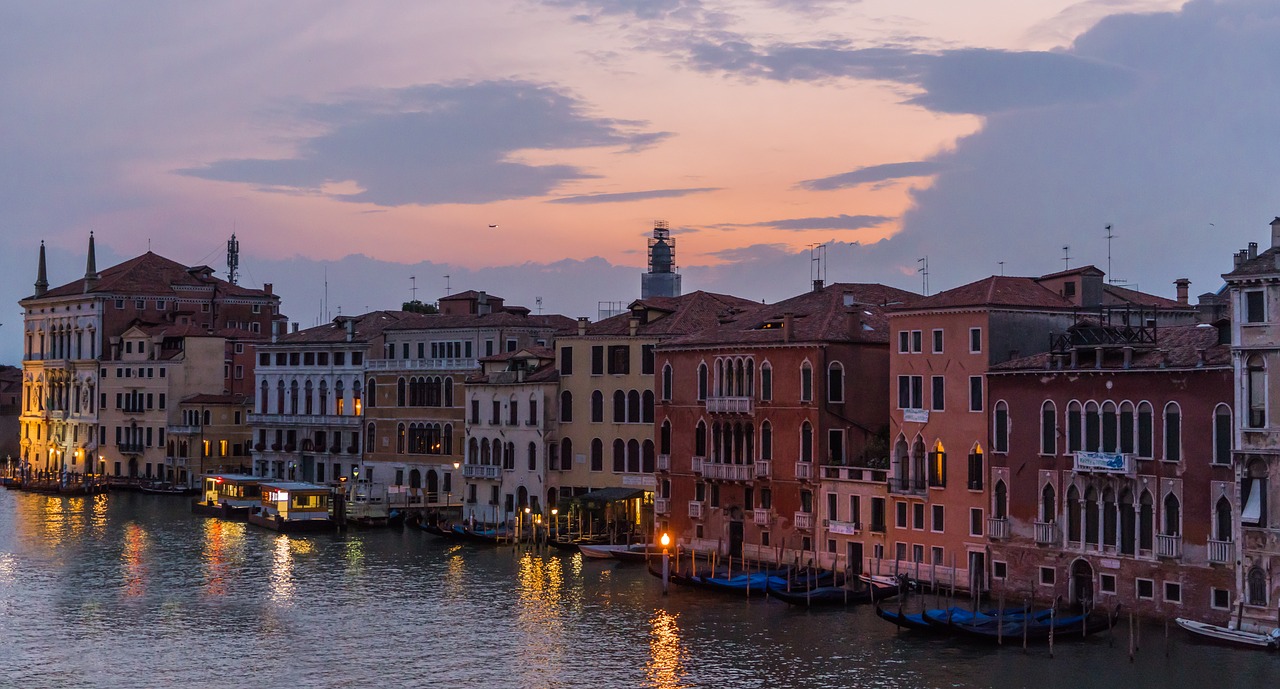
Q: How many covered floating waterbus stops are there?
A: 2